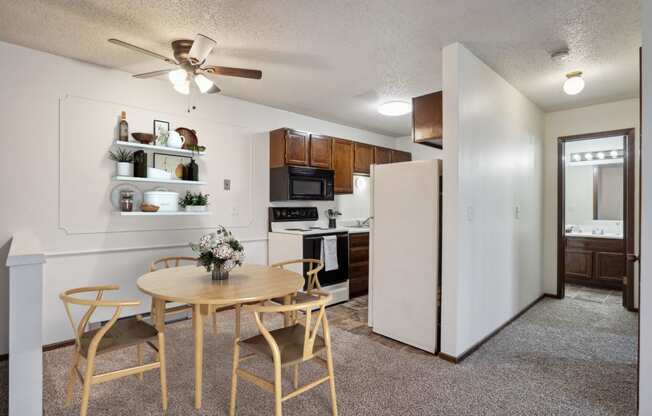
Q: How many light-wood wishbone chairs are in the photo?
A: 4